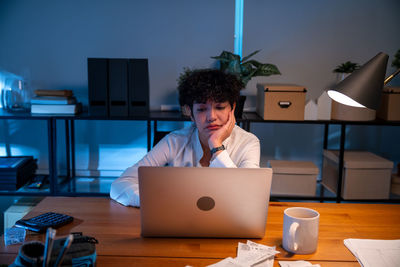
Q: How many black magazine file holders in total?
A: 3